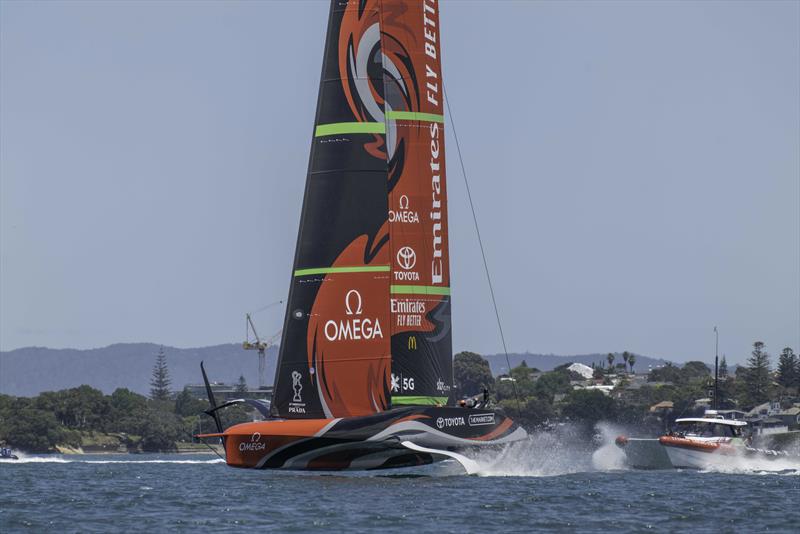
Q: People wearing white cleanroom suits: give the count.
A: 0